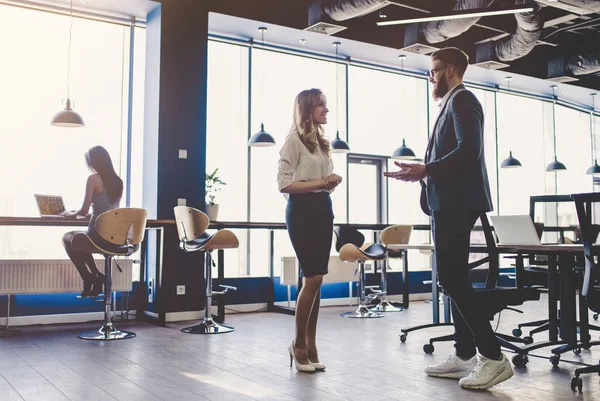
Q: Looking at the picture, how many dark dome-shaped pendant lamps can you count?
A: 7